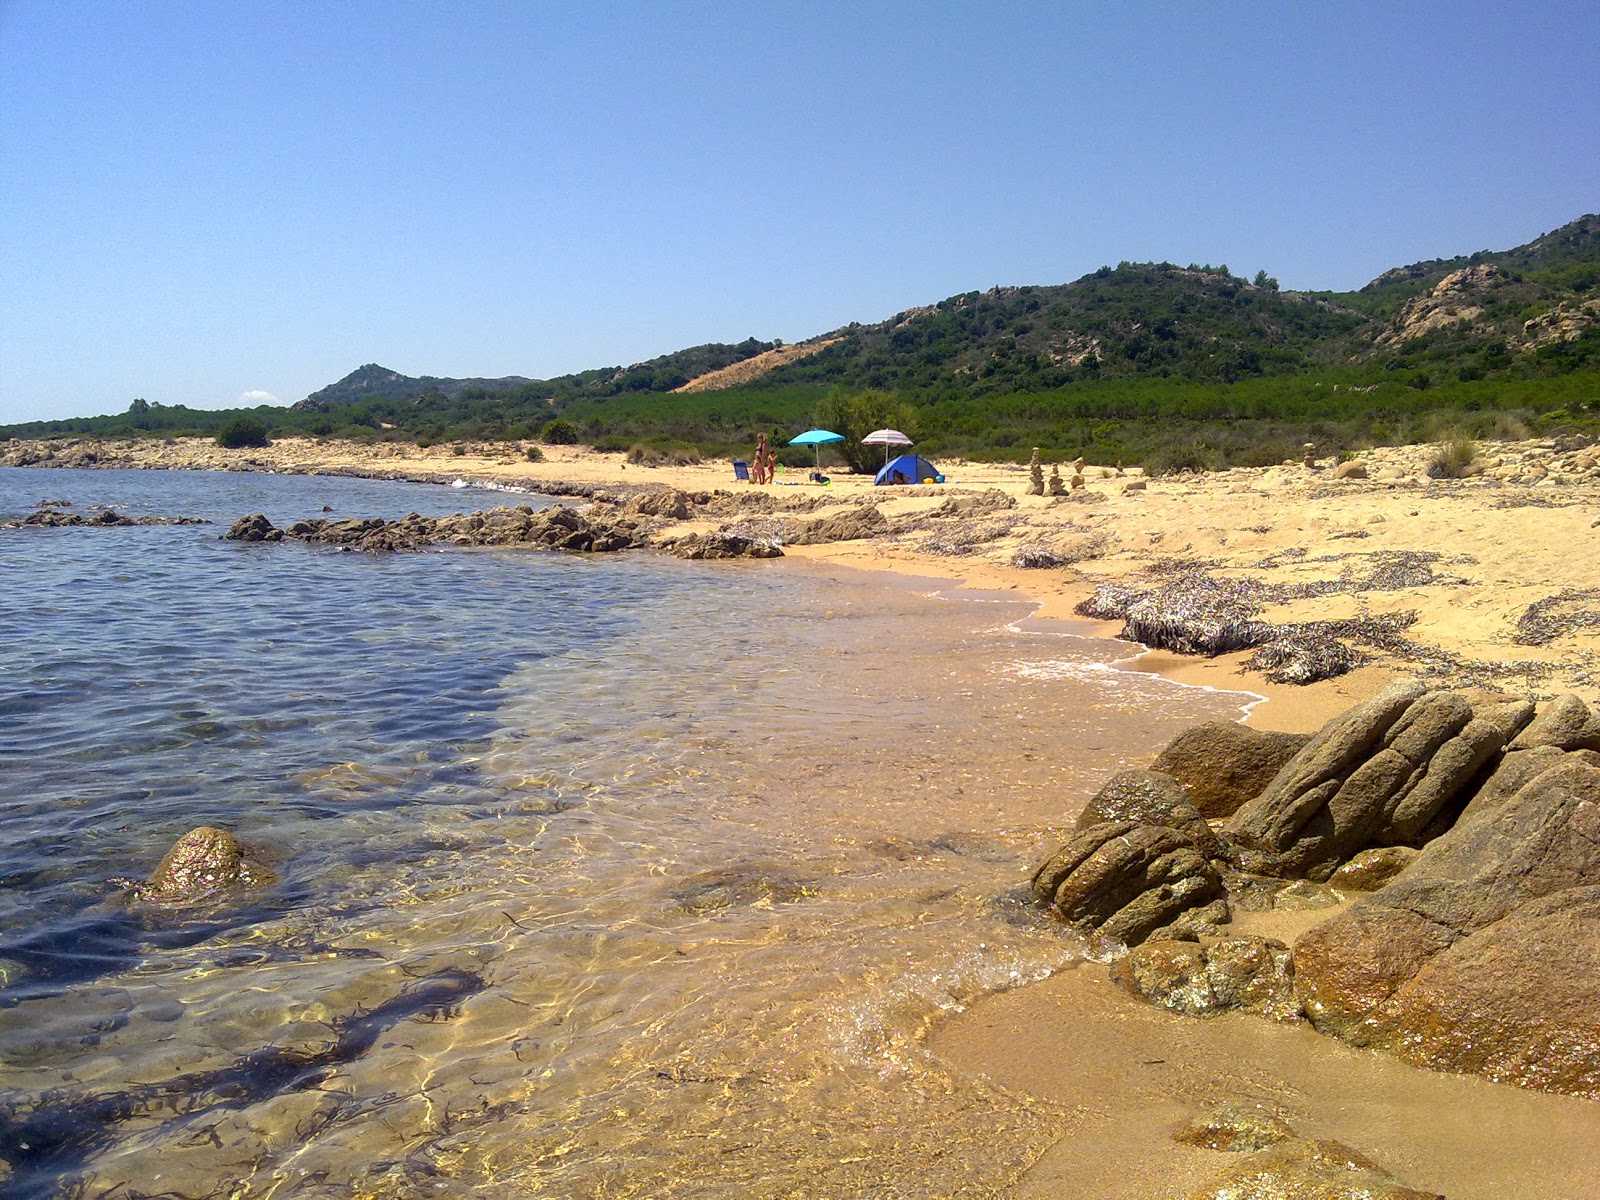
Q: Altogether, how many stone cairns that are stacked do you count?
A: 5